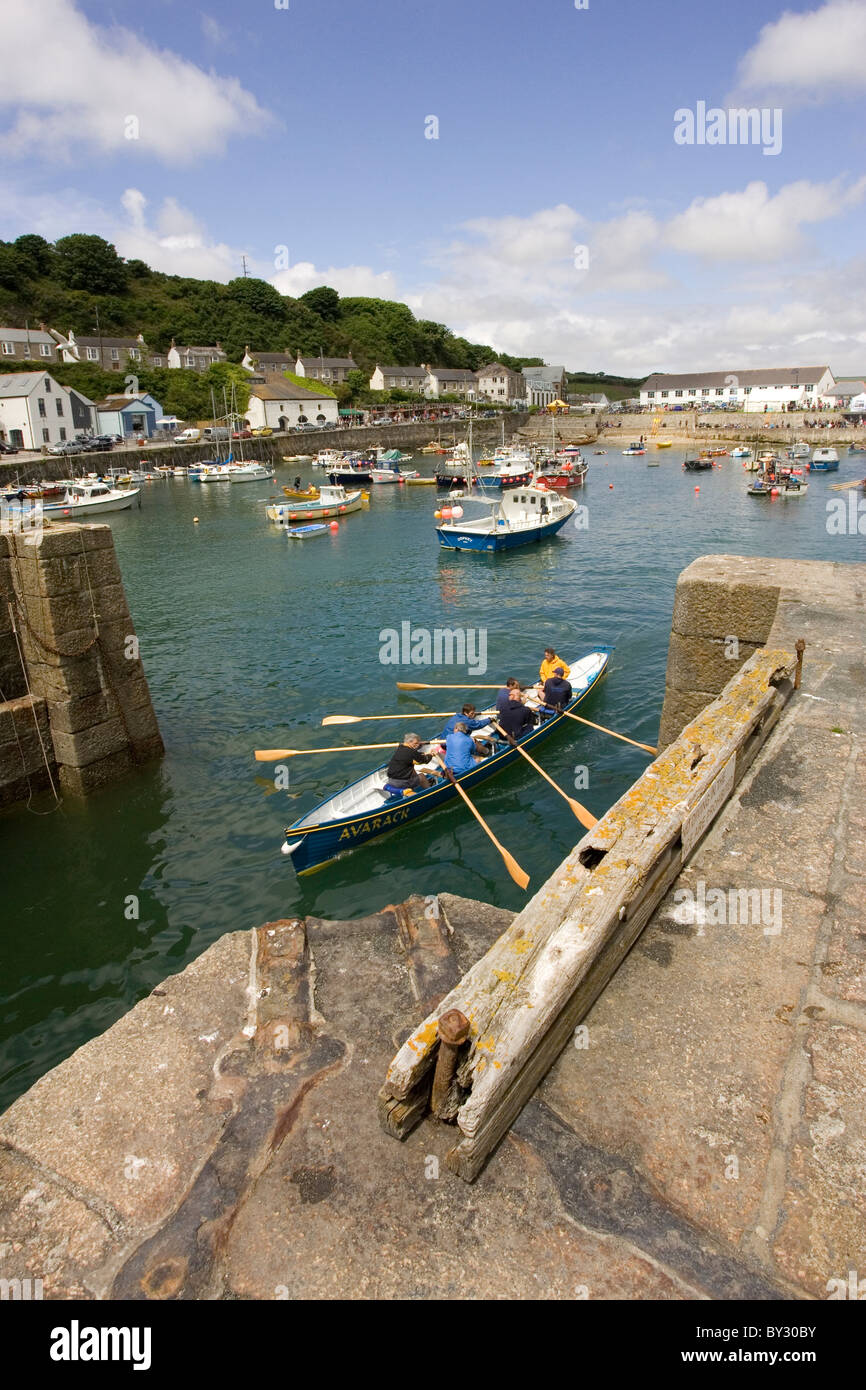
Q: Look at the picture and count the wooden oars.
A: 6